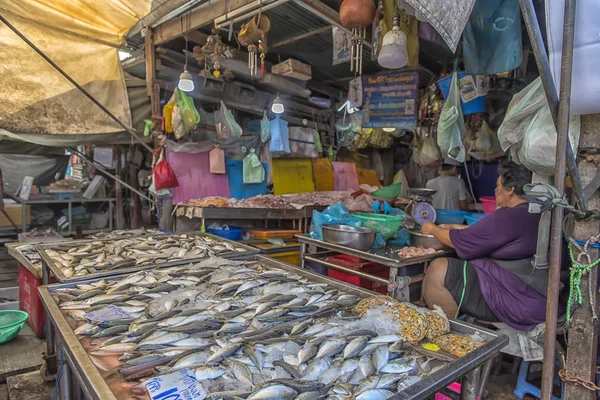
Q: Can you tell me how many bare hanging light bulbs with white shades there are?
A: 3